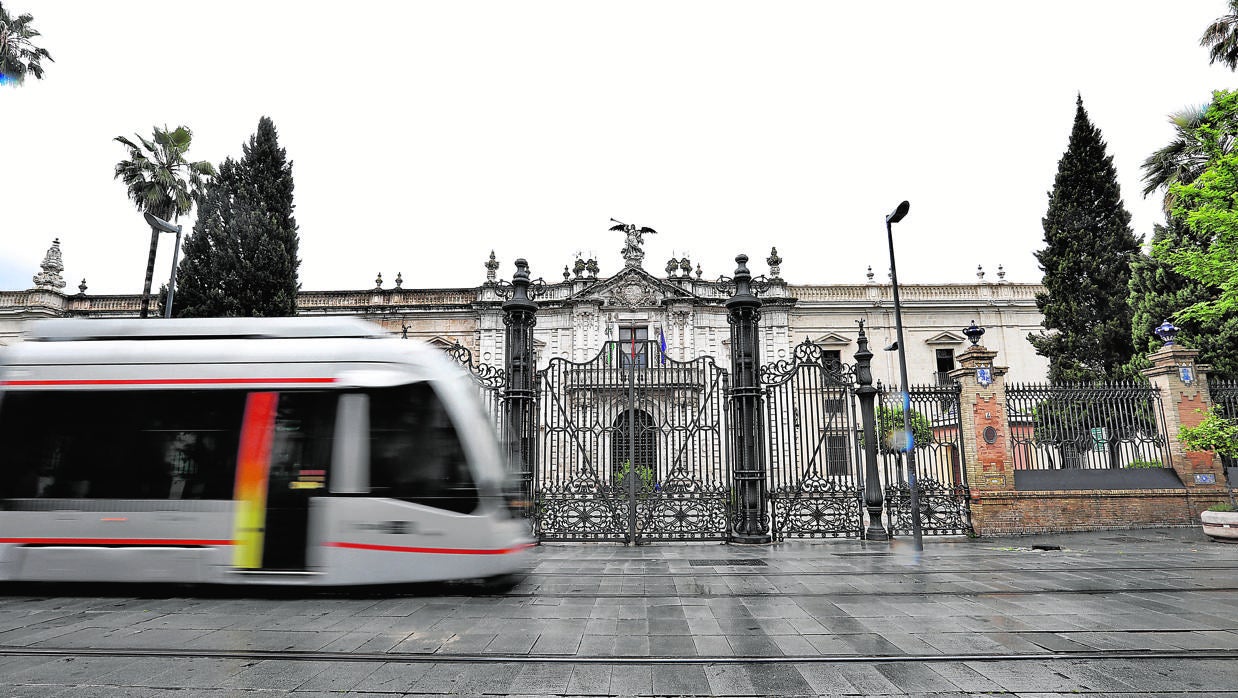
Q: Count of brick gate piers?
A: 2